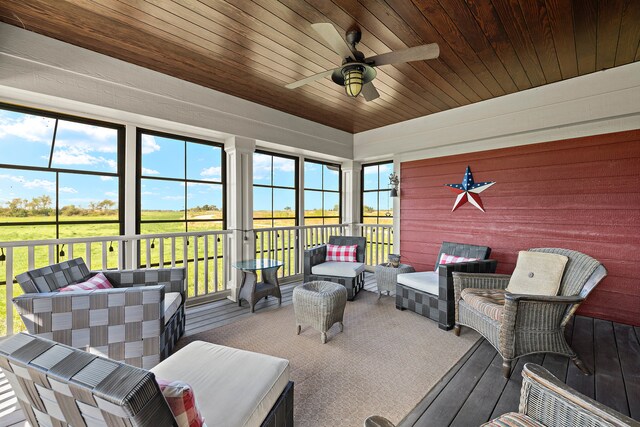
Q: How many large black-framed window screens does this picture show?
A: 5